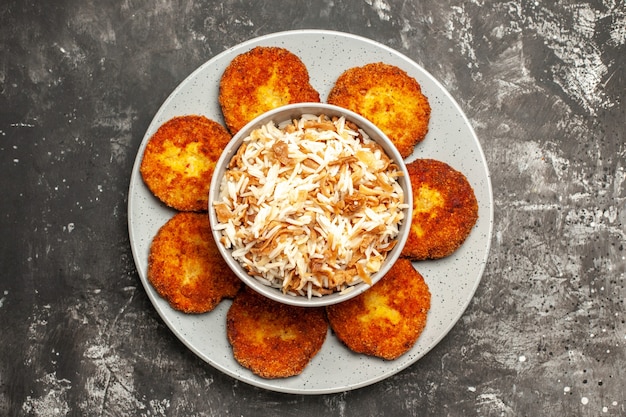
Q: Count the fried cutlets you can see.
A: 7